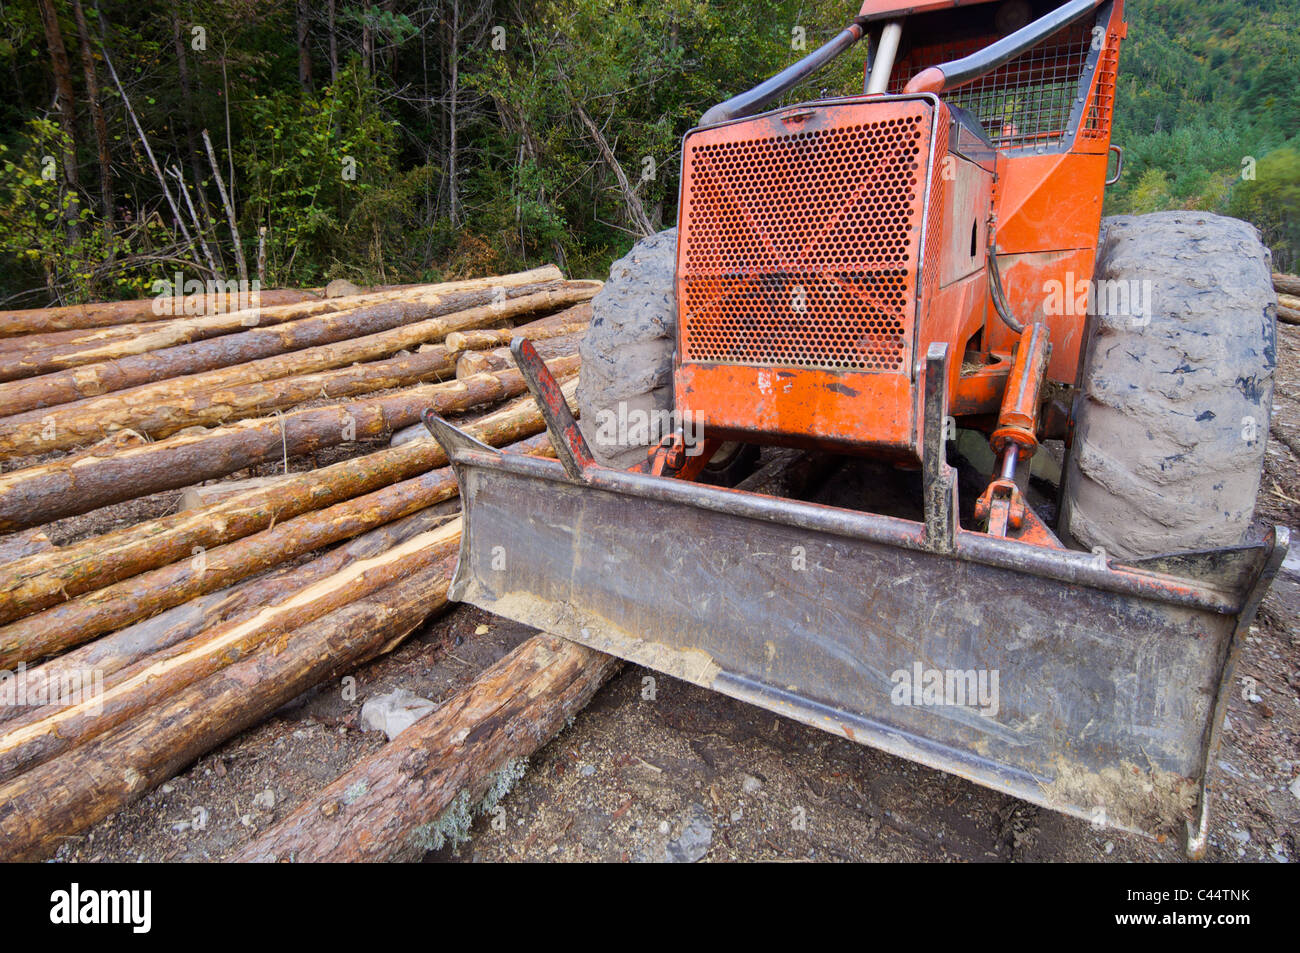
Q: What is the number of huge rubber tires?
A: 2